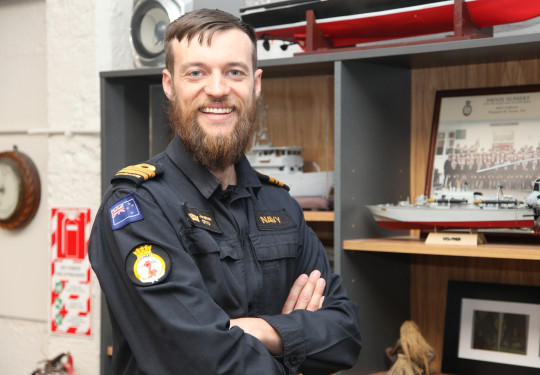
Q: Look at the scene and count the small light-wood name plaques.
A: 1